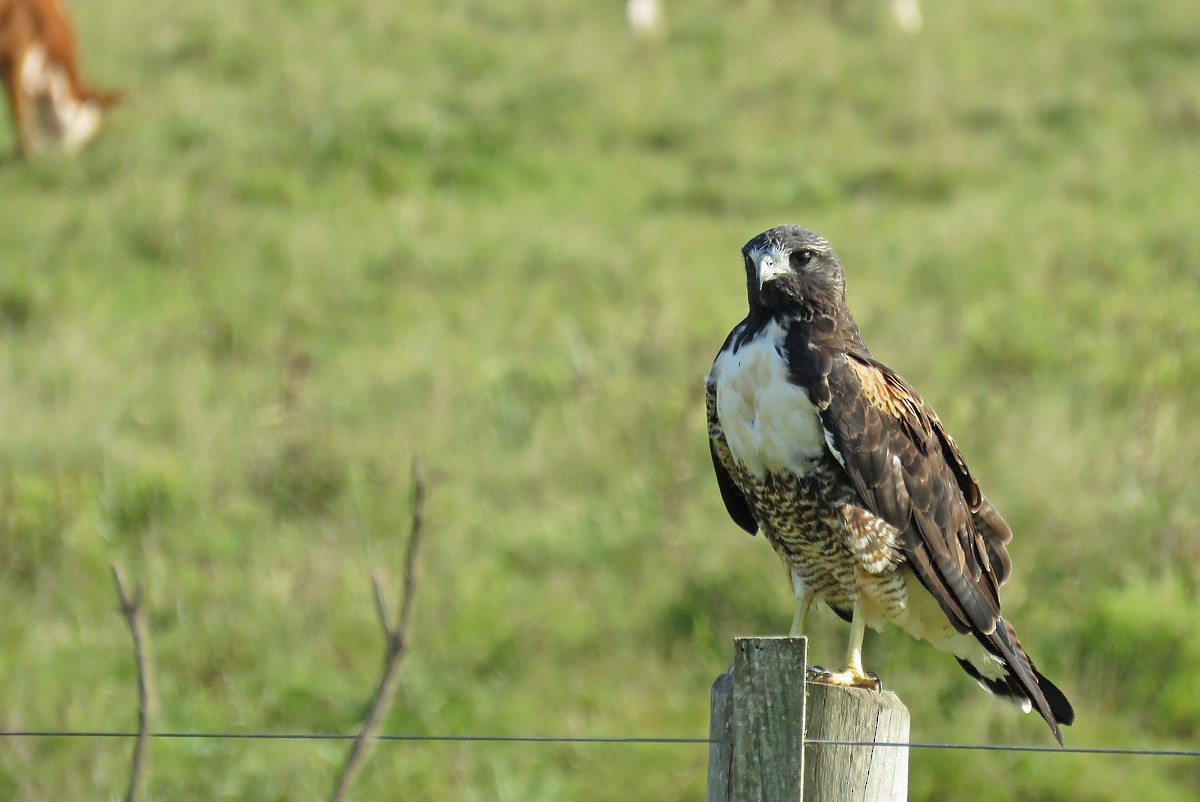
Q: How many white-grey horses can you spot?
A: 0